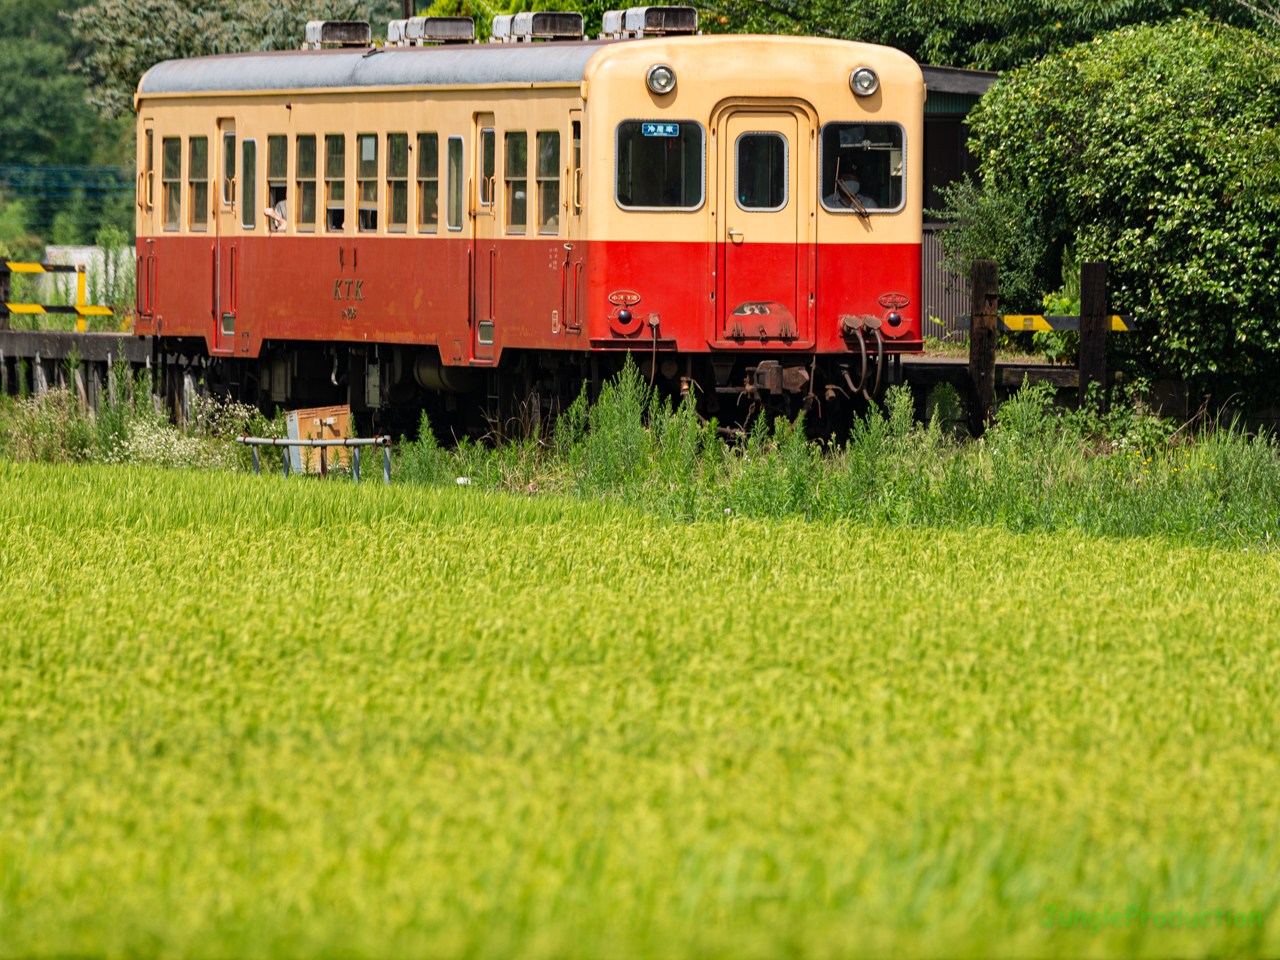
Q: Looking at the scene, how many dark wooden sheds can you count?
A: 1